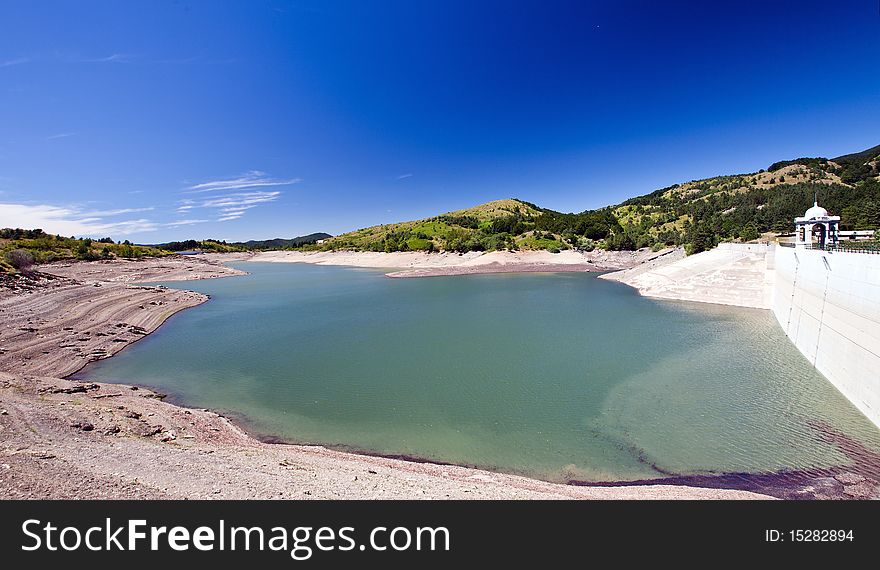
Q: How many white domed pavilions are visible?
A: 1